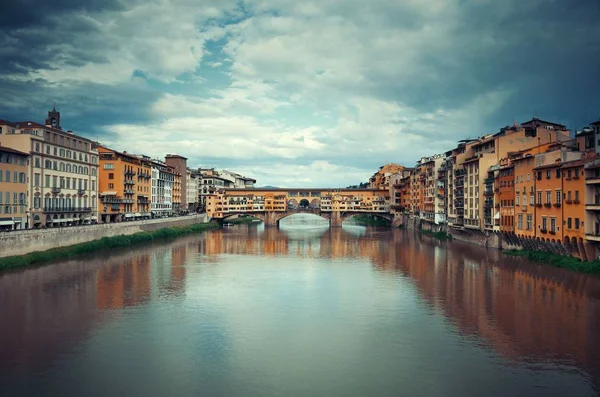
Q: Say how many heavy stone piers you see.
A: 2